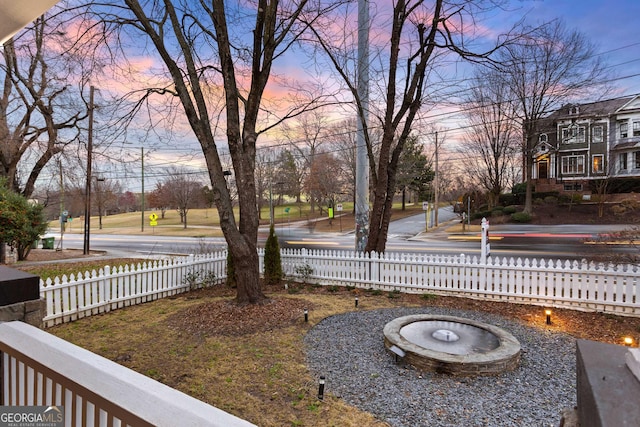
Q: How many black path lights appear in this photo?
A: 5